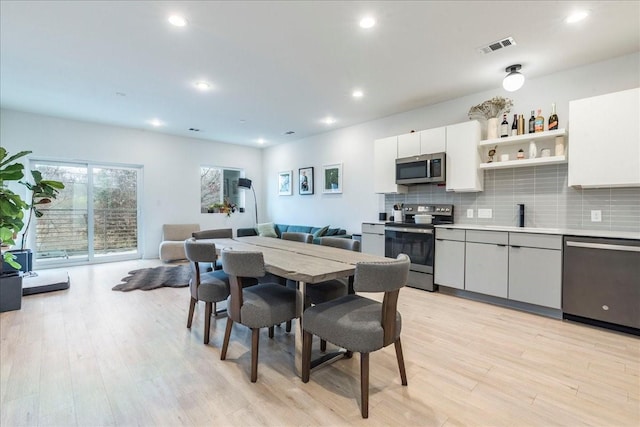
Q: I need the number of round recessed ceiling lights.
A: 8